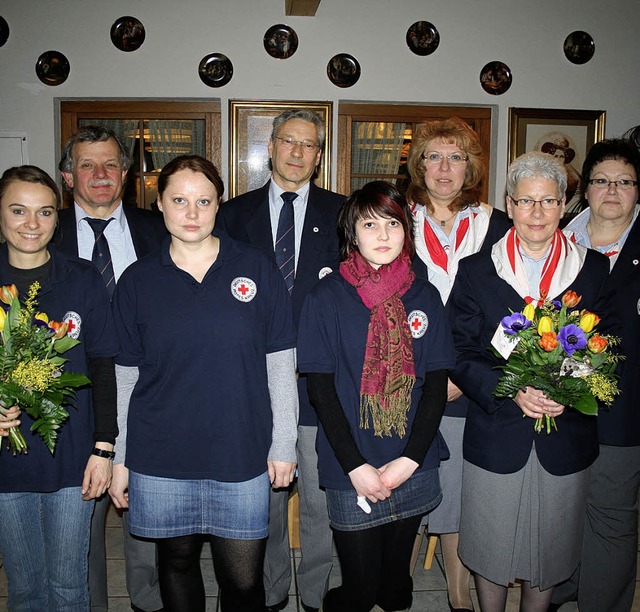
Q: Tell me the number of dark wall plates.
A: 9